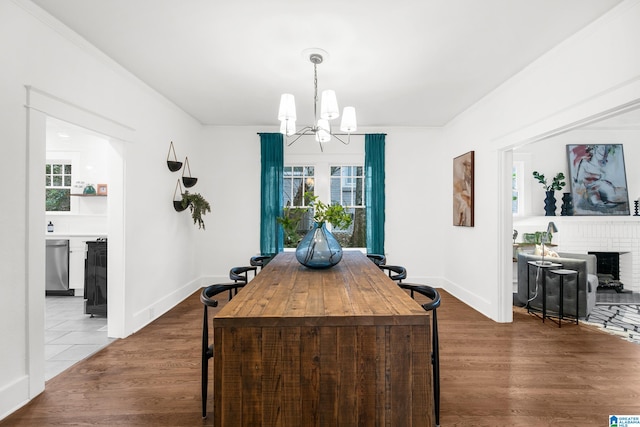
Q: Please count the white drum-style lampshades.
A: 5